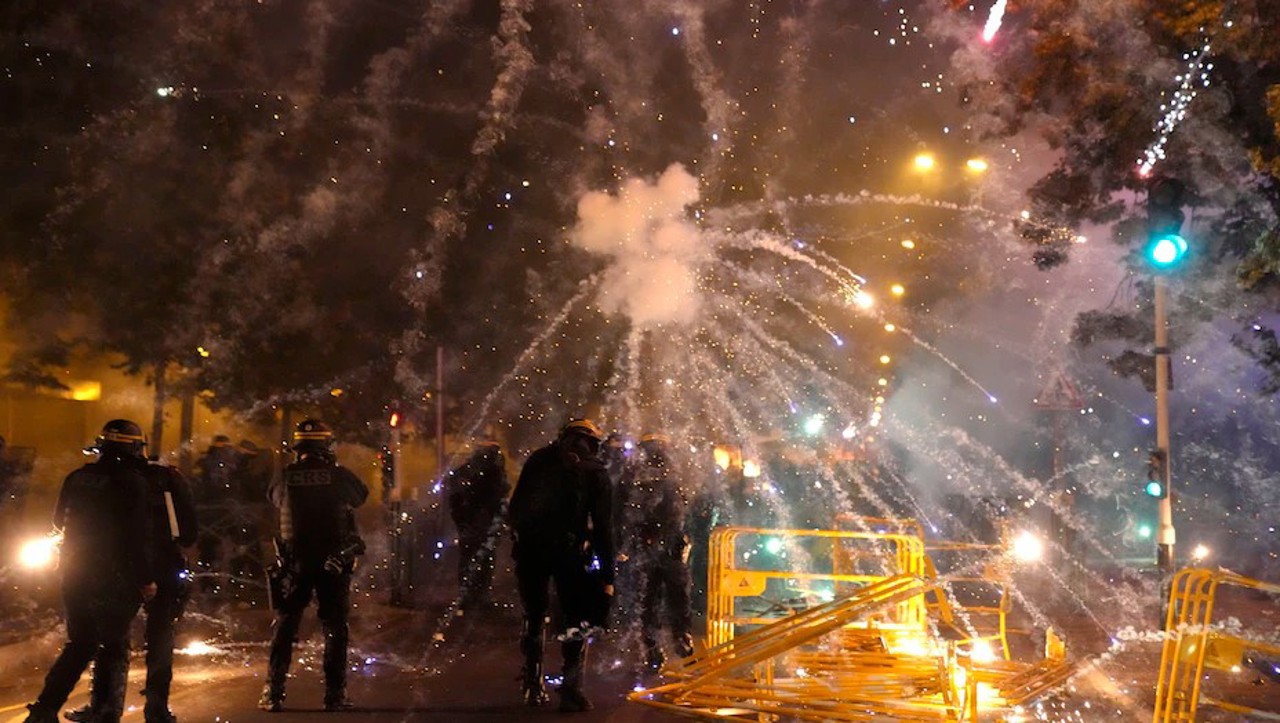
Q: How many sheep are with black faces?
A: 0